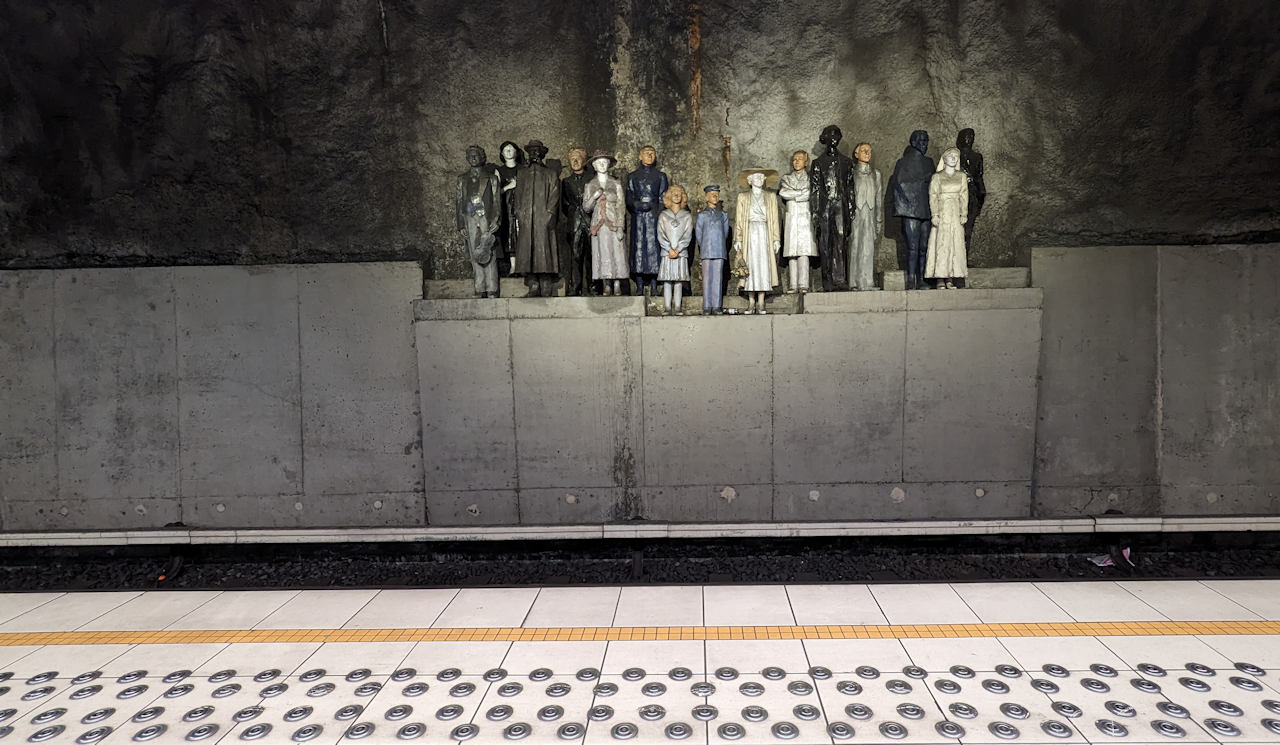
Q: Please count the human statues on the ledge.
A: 15